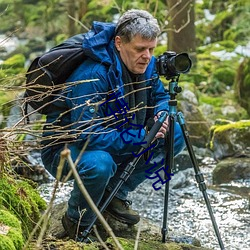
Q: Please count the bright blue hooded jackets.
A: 1